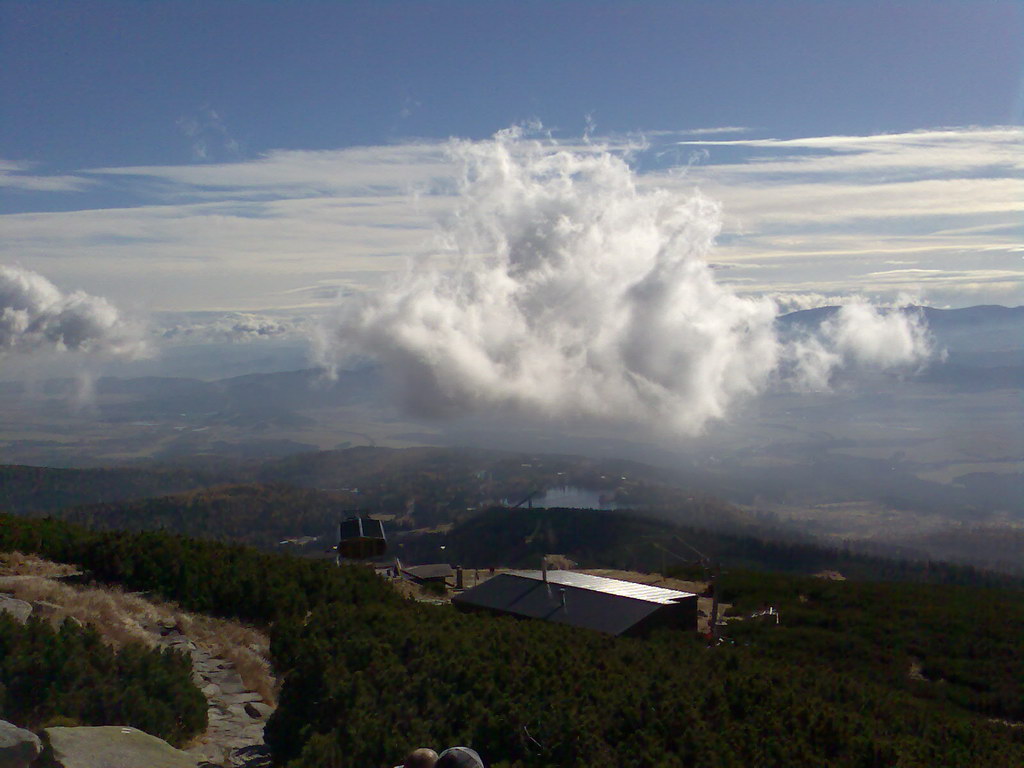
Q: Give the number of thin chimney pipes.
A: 2